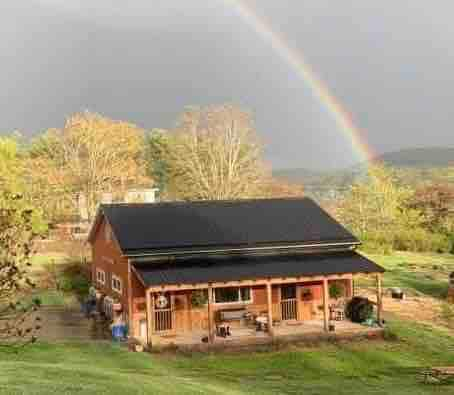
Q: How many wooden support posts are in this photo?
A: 5